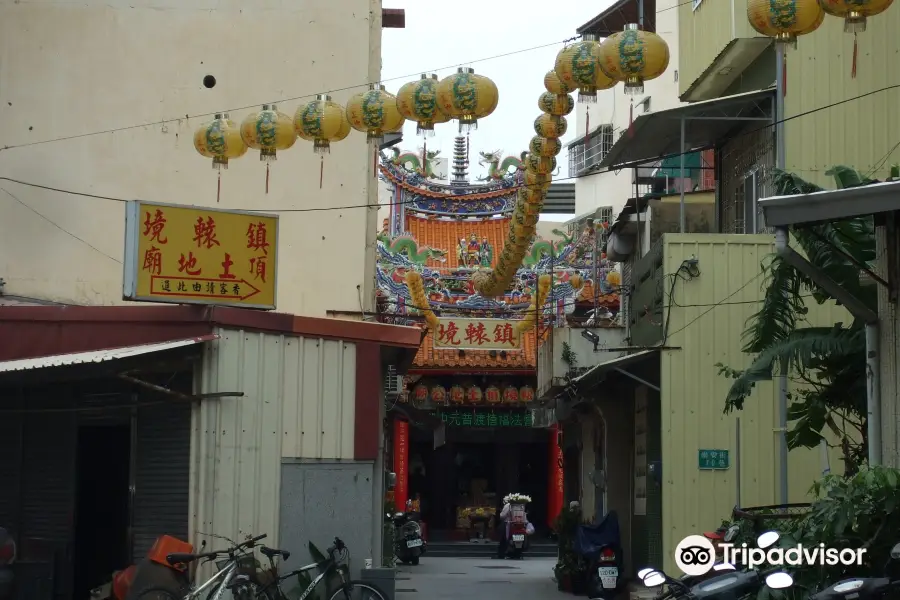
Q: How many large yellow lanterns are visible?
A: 10